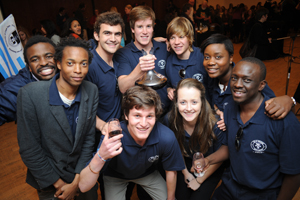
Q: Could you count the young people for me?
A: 9